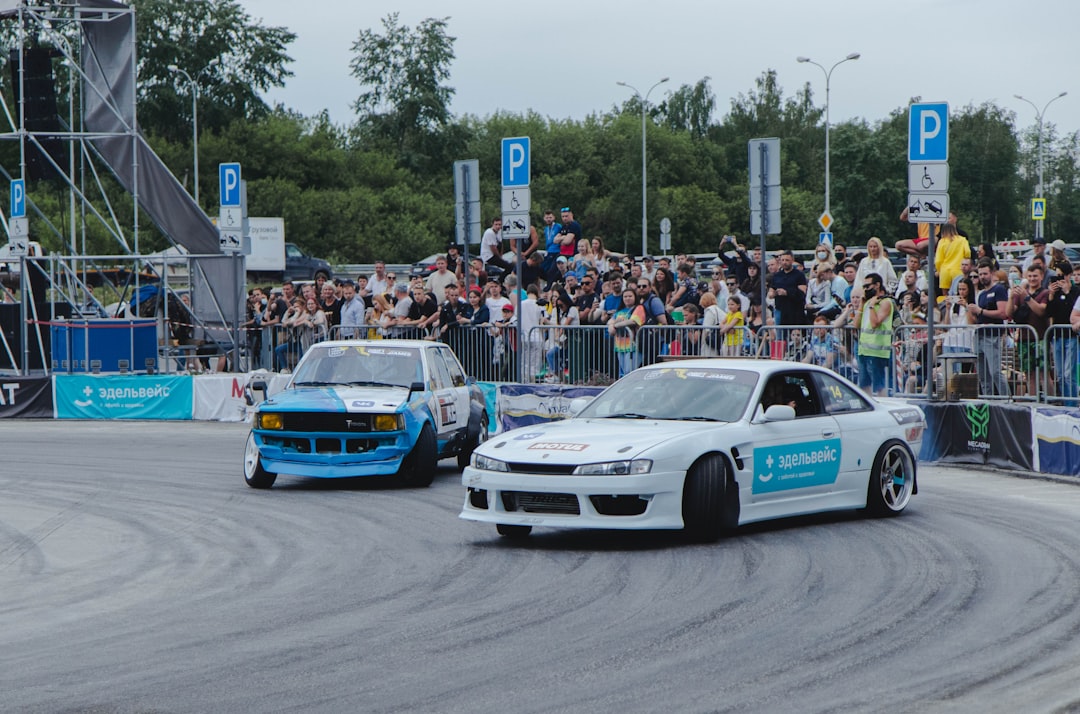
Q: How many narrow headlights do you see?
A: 2